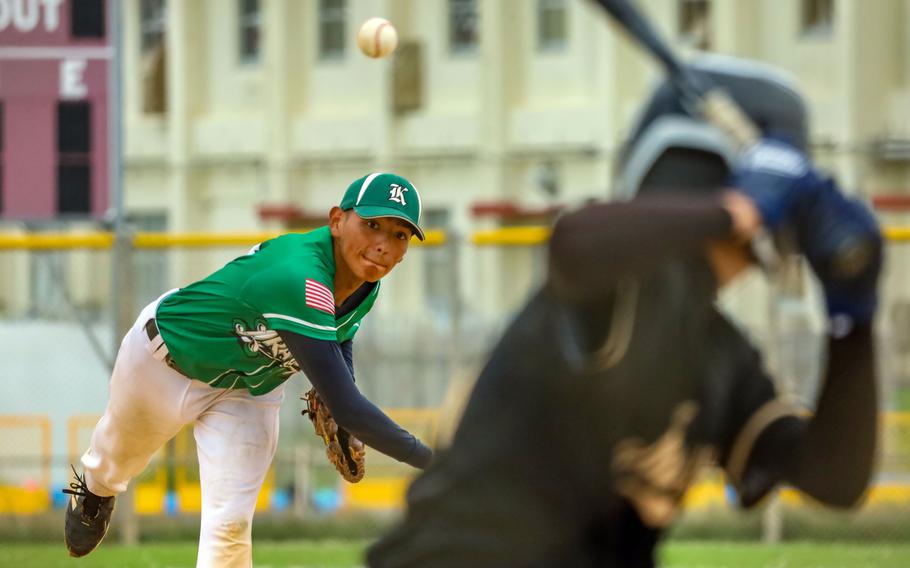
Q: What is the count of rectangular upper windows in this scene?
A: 7